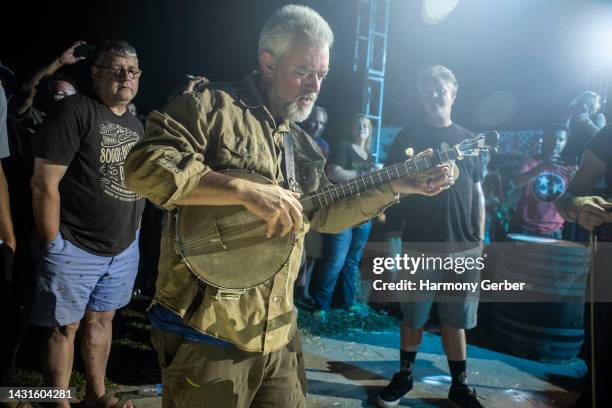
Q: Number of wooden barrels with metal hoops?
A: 1